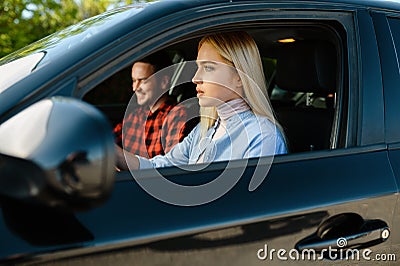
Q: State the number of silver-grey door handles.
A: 0